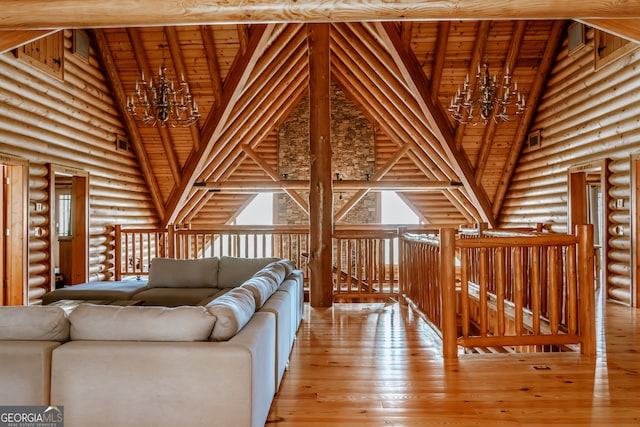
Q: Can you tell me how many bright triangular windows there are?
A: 2